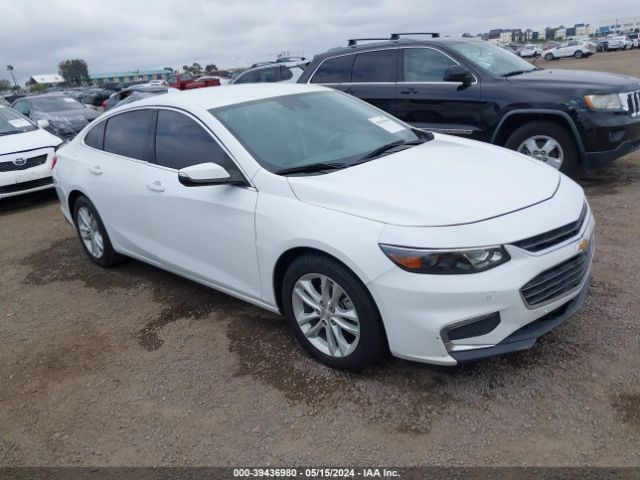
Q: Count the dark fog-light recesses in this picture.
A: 1